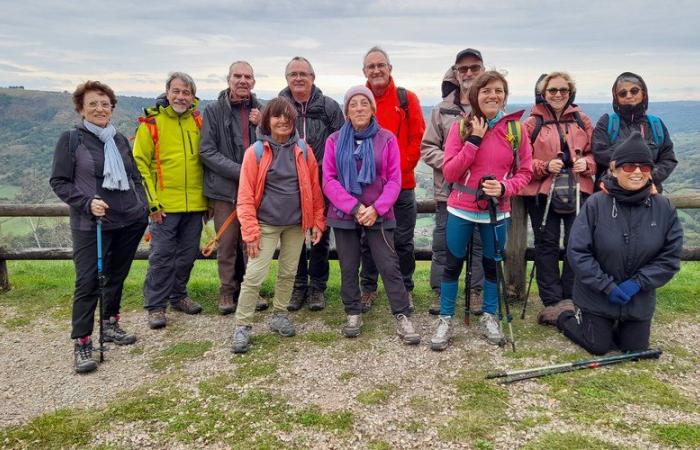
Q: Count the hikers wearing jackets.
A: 12